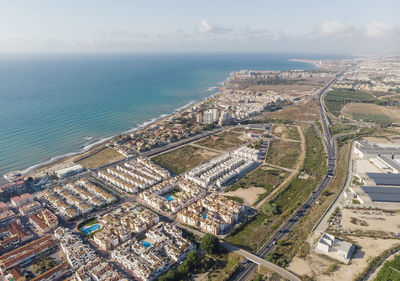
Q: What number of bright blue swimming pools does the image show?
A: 4